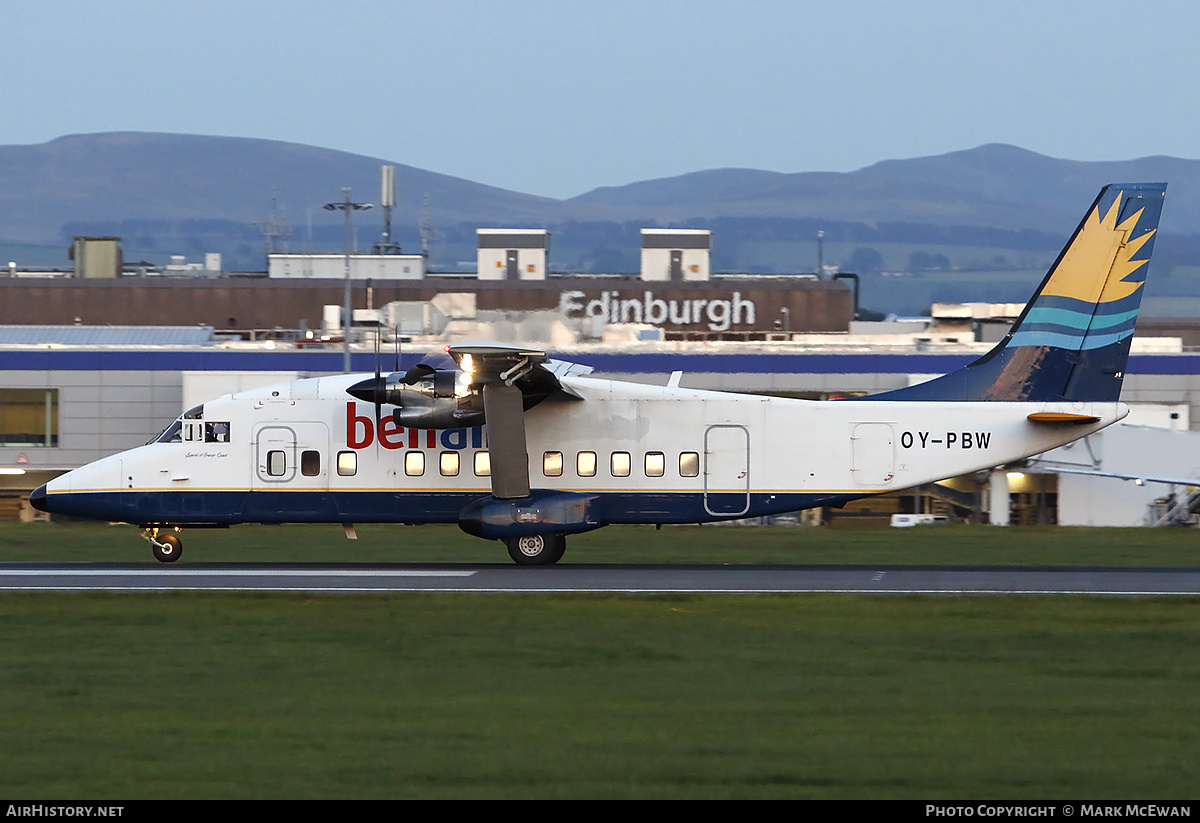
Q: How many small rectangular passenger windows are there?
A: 11